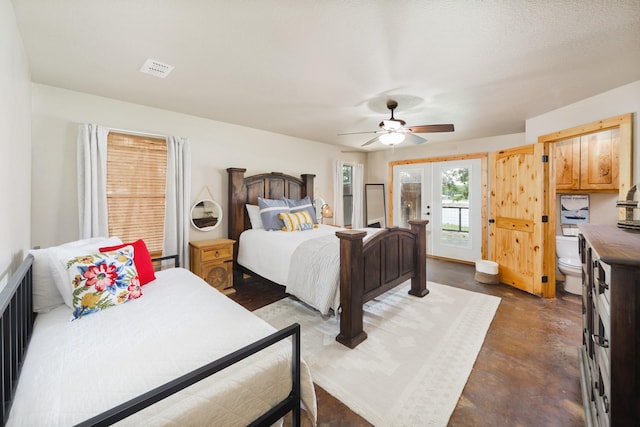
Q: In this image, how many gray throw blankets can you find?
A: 1